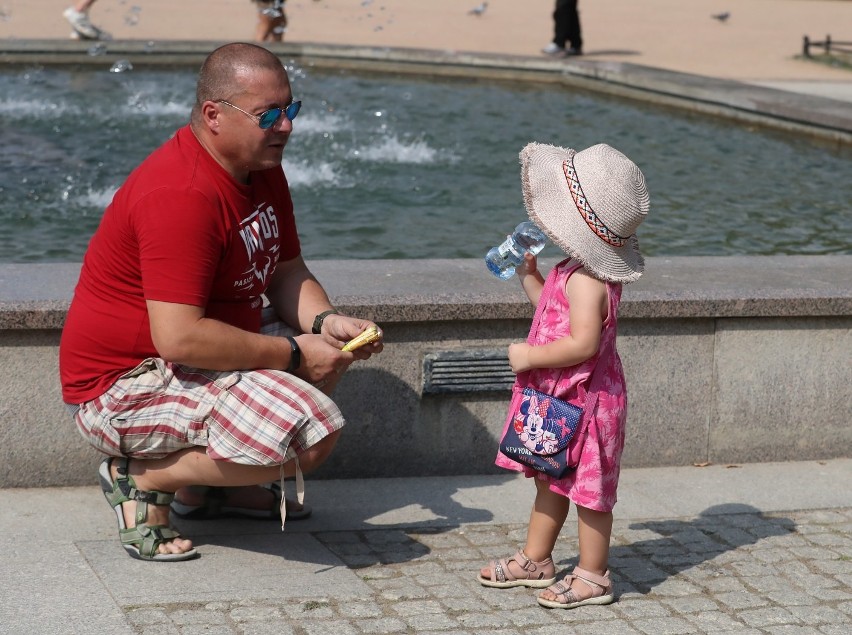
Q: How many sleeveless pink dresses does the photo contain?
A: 1